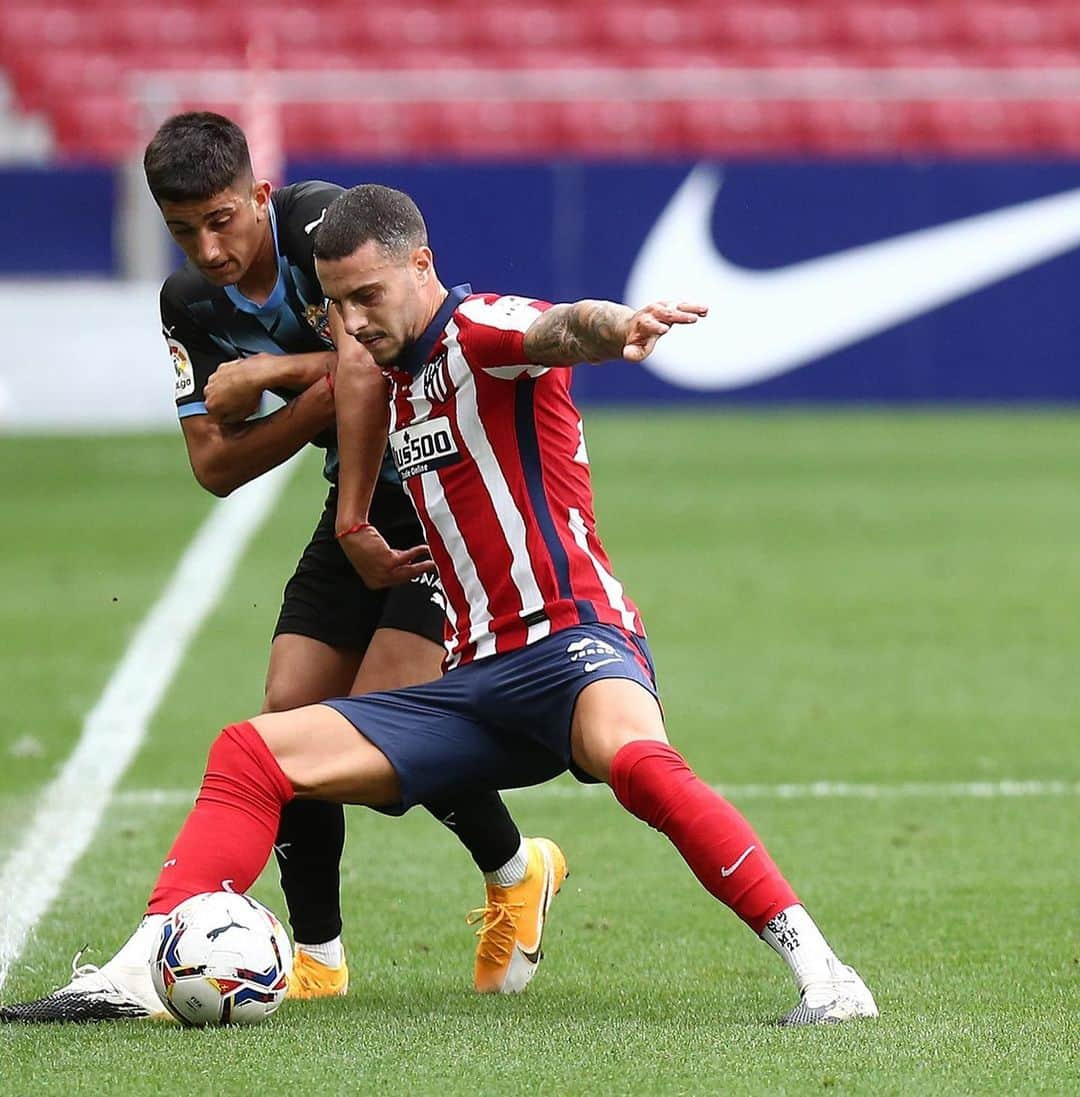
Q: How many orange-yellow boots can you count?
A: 2